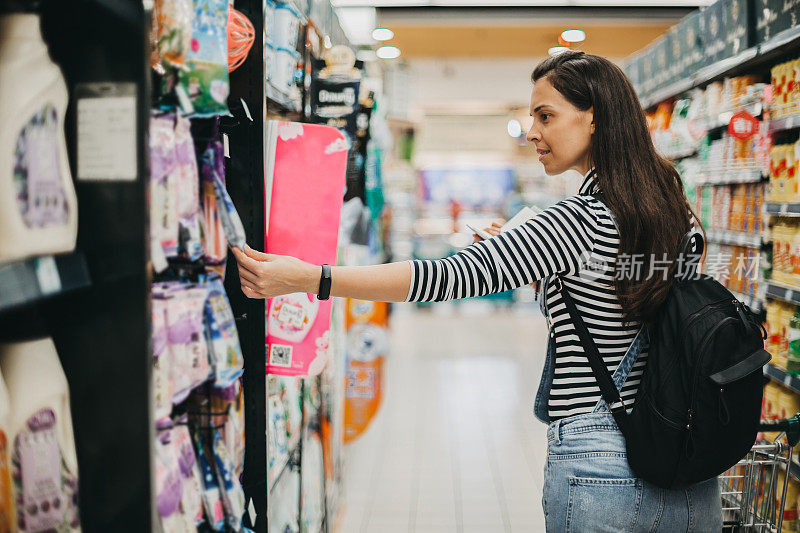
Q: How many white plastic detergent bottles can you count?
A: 3